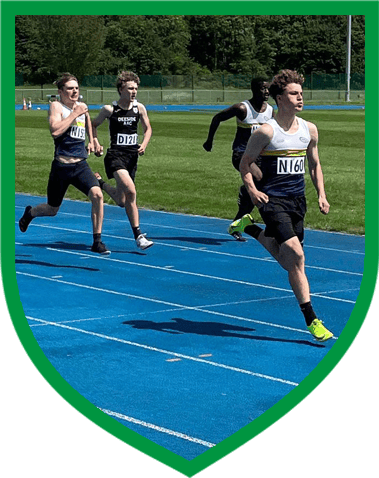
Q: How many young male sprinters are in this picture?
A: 4